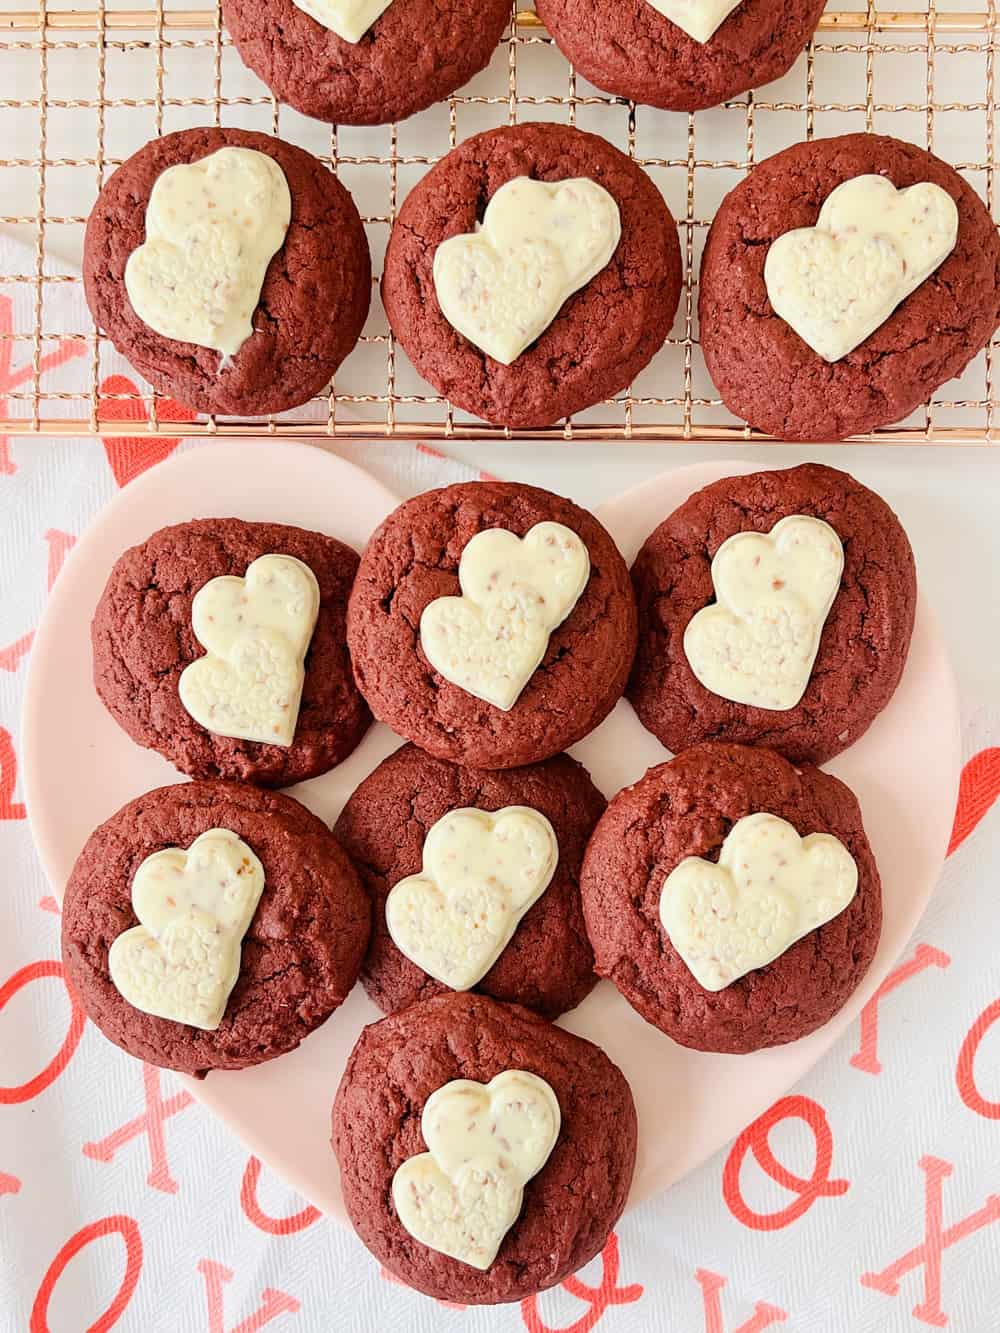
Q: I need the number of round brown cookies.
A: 12